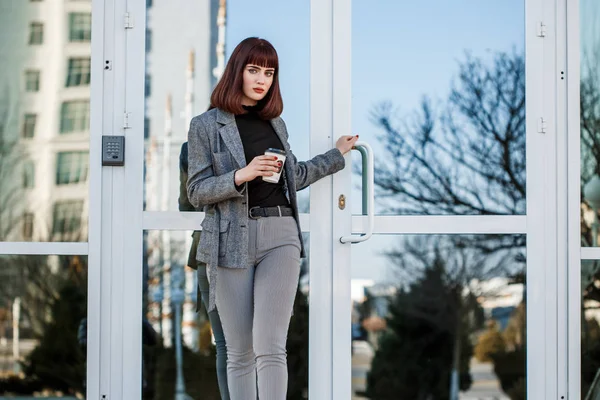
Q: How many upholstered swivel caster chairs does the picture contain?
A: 0